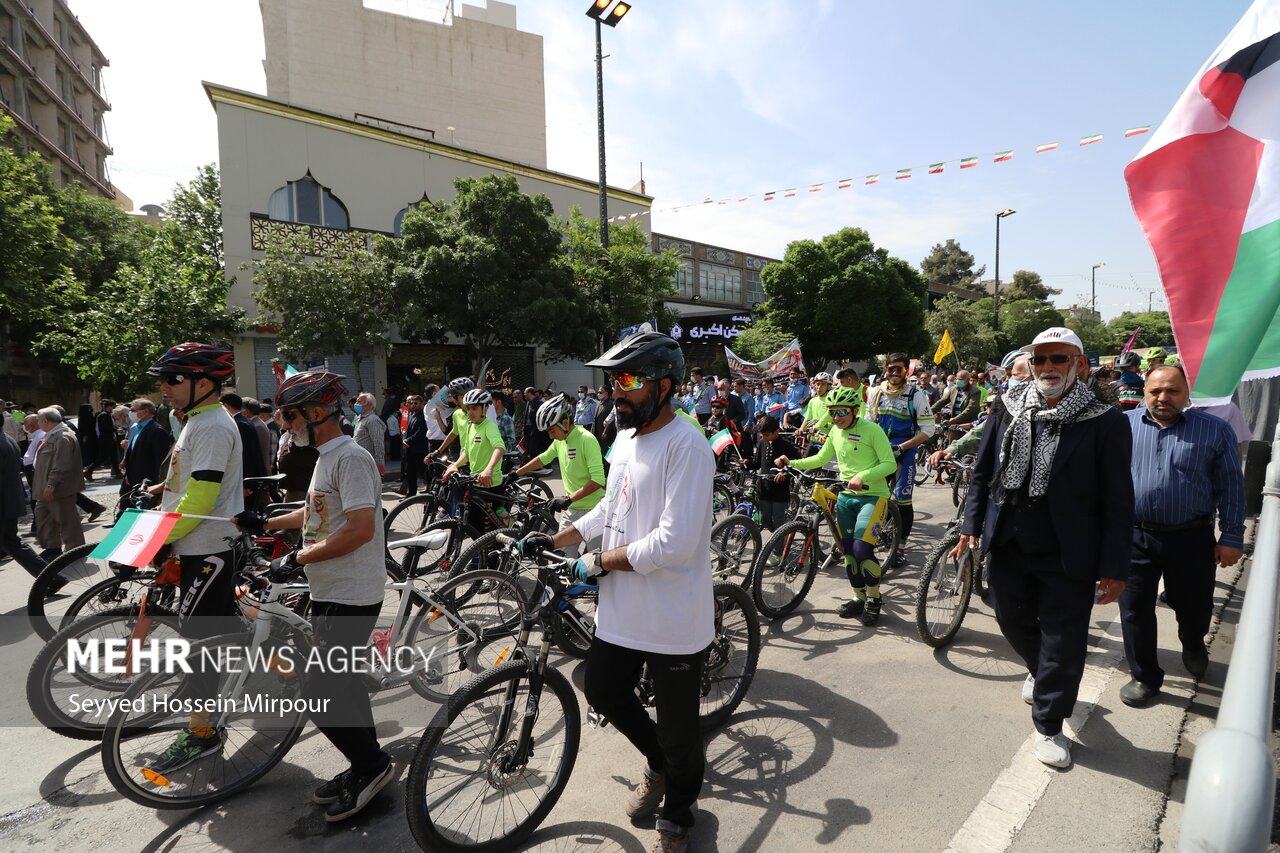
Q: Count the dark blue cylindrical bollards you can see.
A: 0